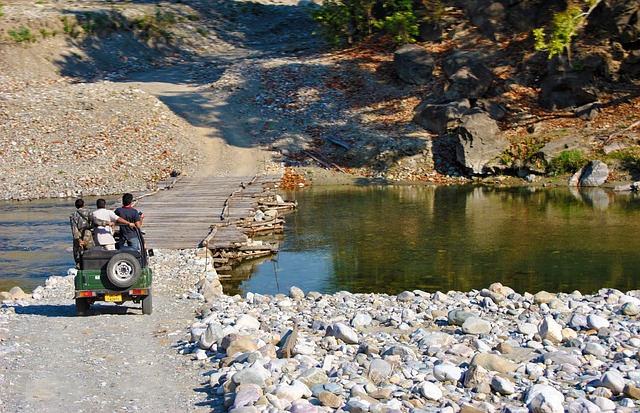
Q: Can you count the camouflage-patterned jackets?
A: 1